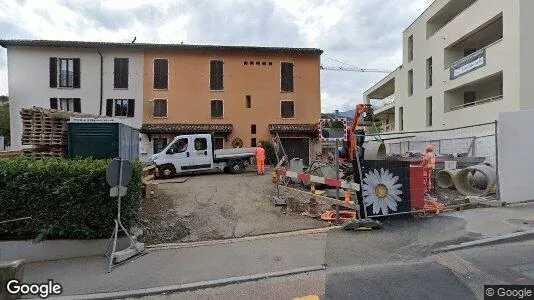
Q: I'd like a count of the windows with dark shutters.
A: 10